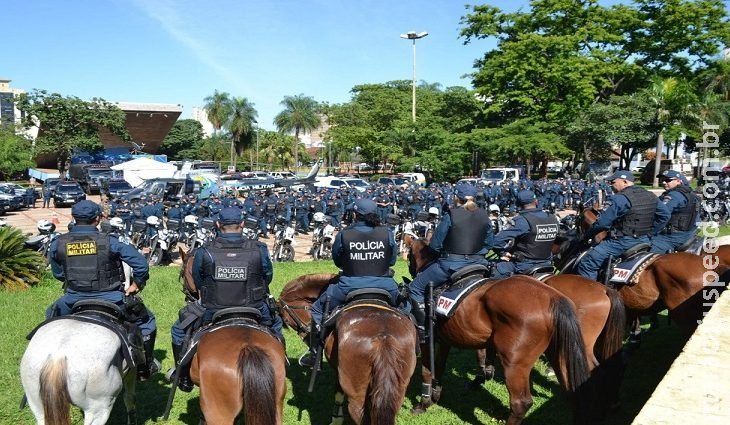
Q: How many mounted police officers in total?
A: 7